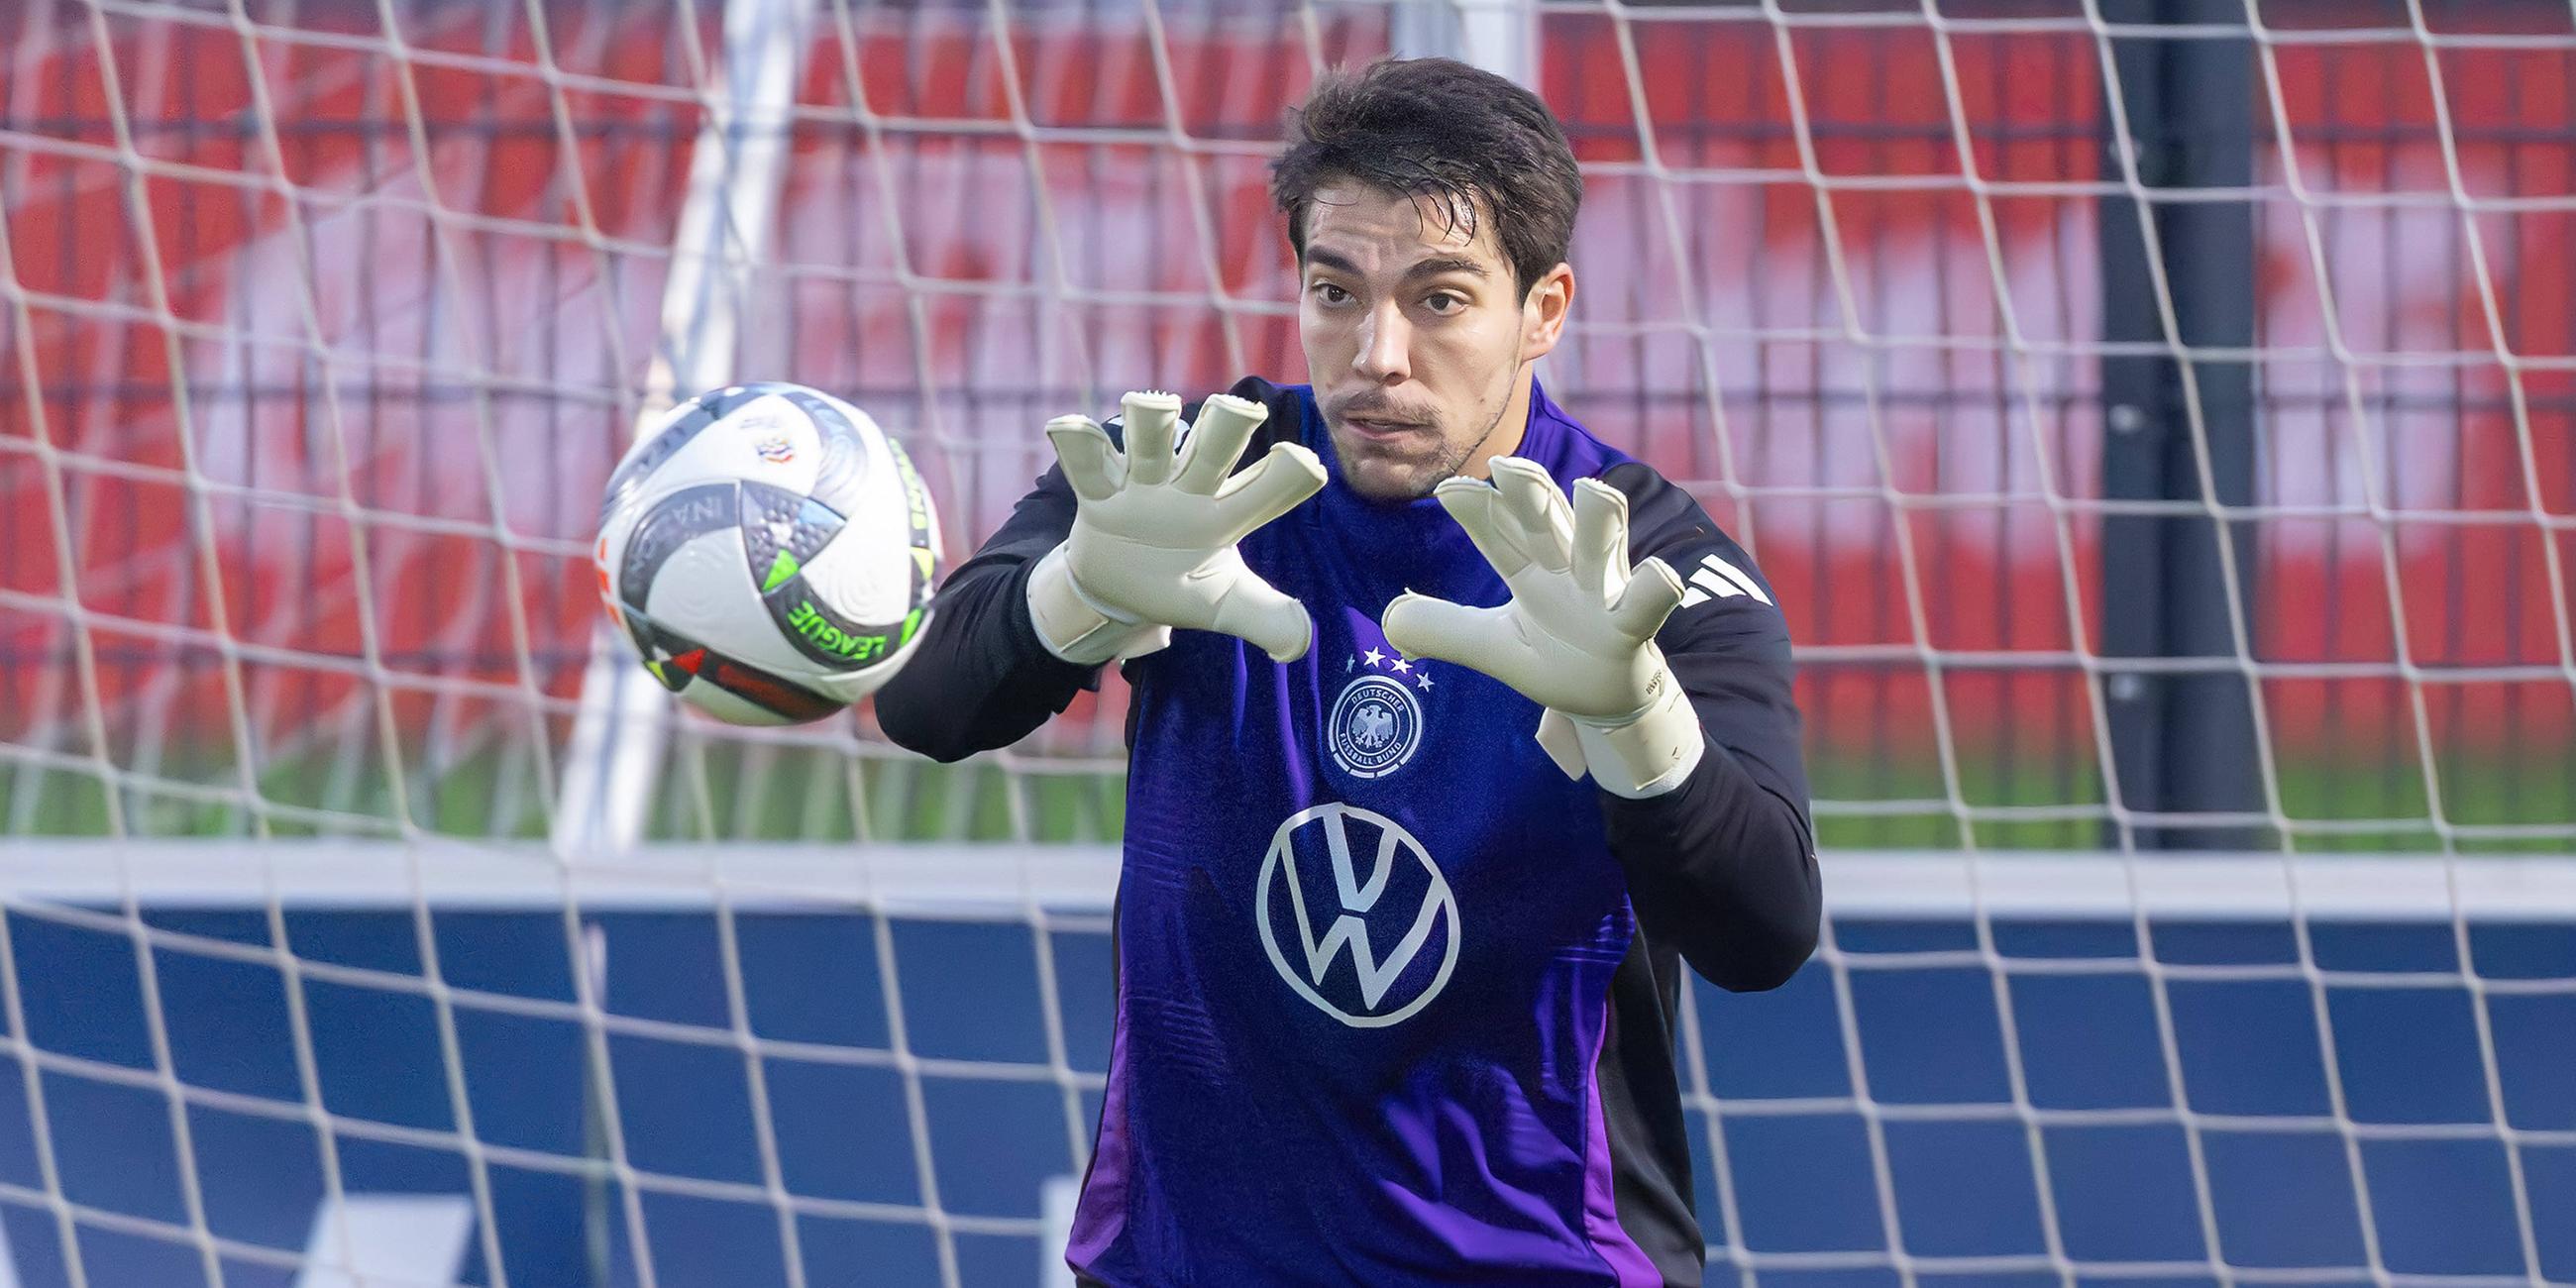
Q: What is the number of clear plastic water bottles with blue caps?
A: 0